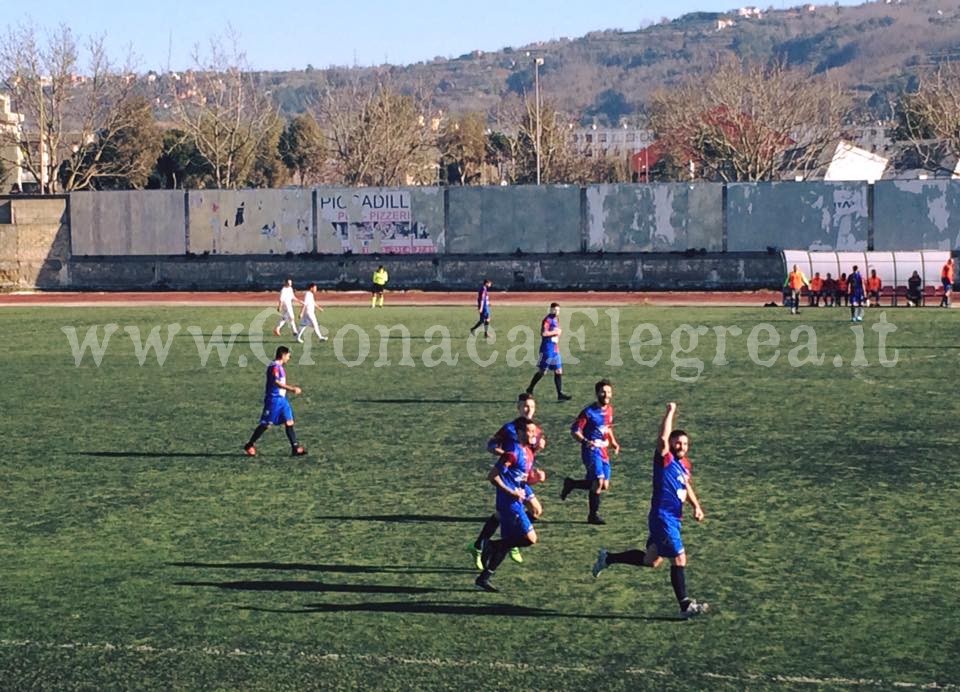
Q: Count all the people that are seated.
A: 5